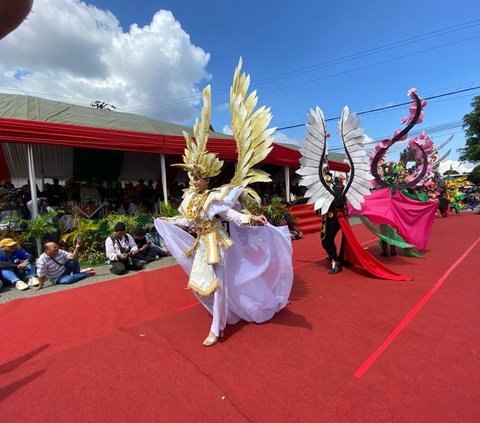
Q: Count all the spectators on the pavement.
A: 5